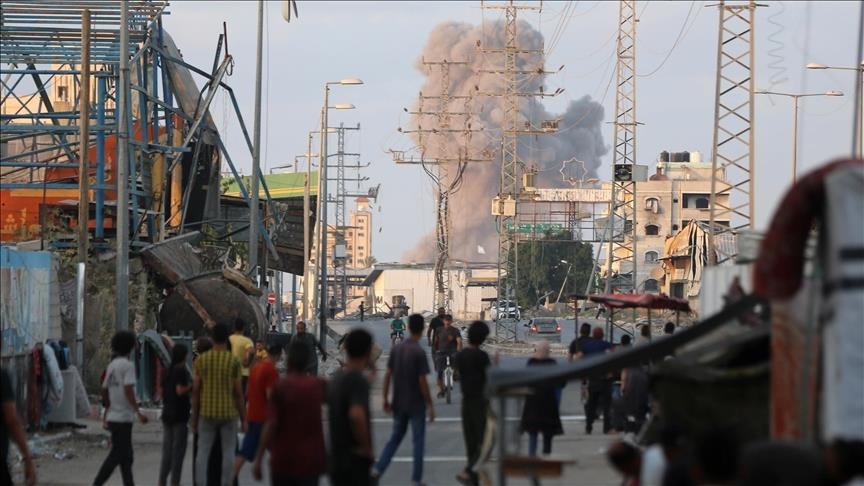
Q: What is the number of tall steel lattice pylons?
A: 5